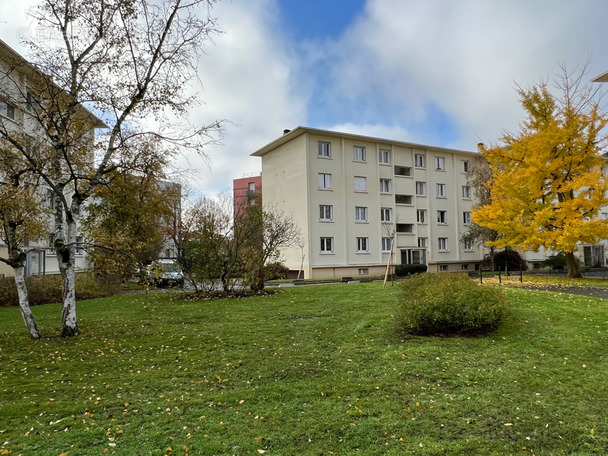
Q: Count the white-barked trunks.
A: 2